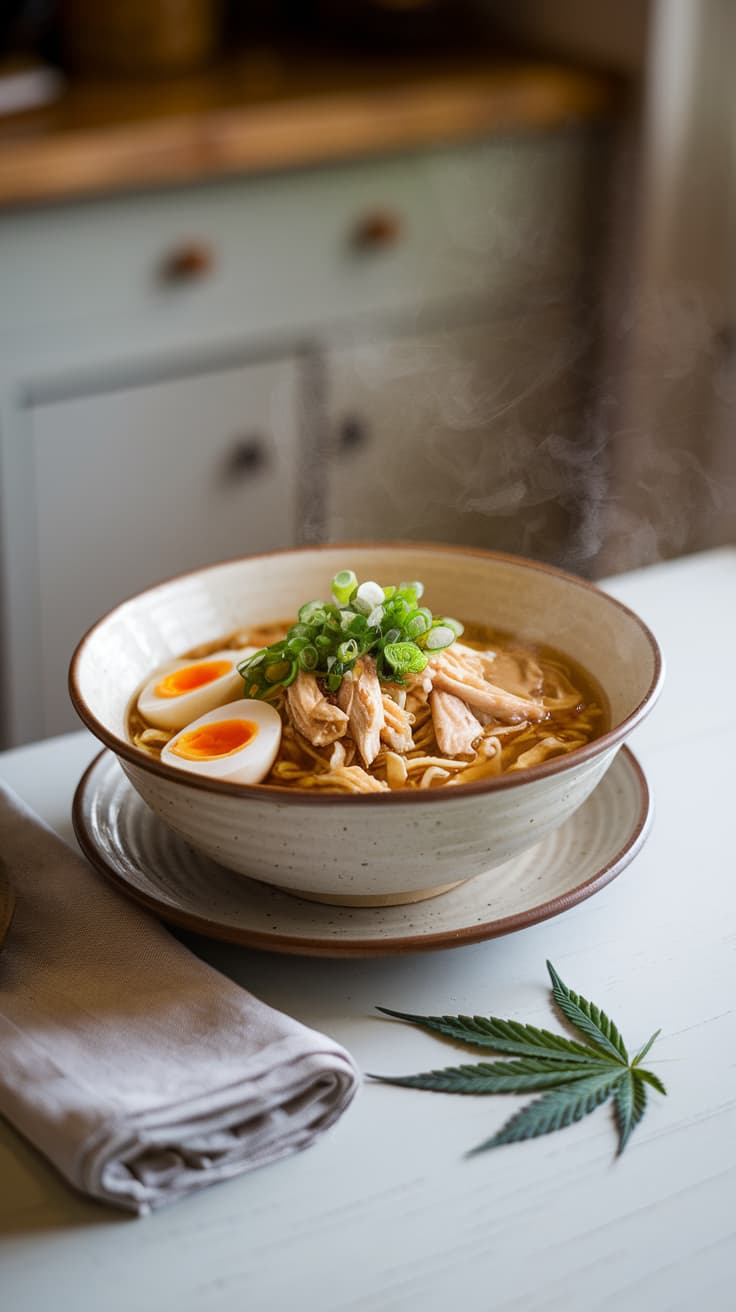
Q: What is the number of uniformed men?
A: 0